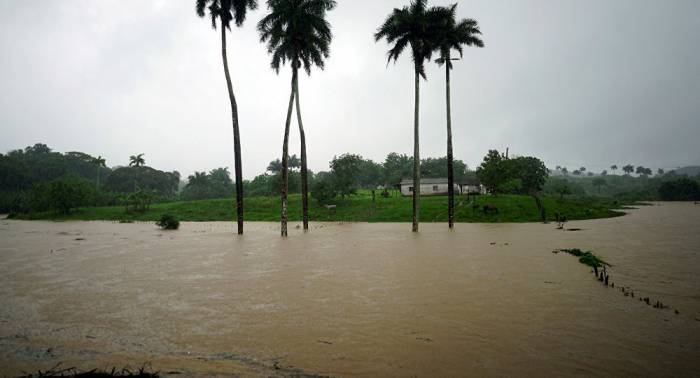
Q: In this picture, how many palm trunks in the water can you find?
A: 5